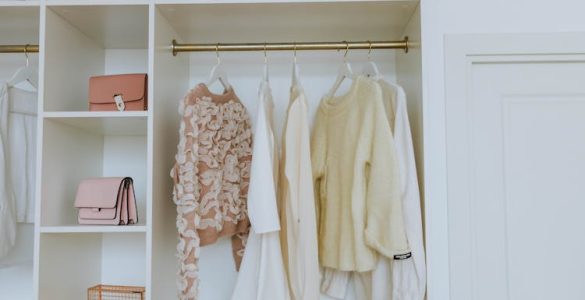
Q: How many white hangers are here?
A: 6